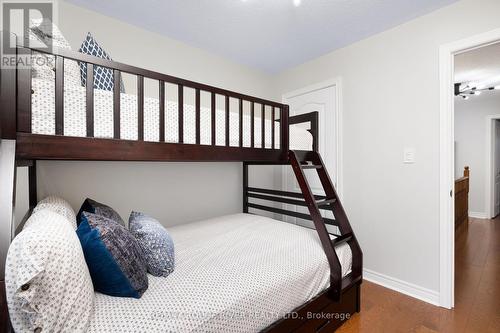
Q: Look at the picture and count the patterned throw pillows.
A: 4